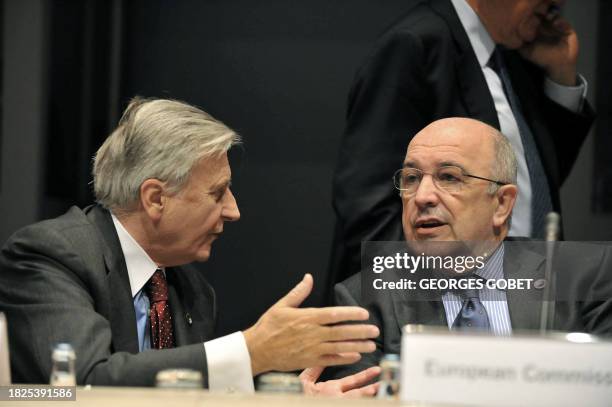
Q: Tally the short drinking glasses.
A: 2